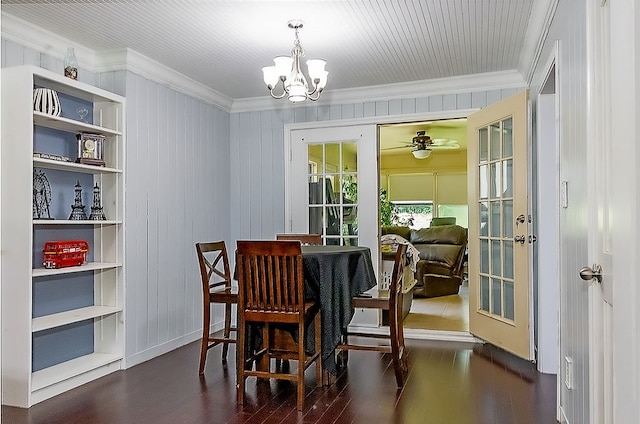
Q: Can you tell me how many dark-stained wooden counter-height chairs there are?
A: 4